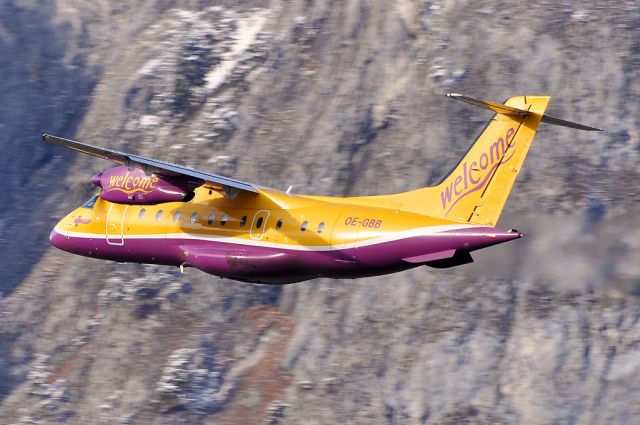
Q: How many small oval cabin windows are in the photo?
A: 11